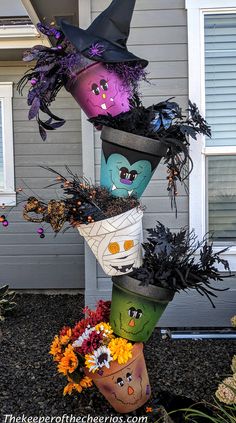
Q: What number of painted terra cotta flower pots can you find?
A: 5